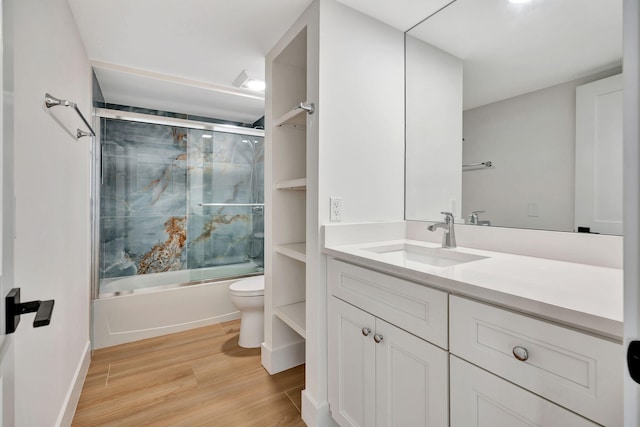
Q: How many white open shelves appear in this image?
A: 4